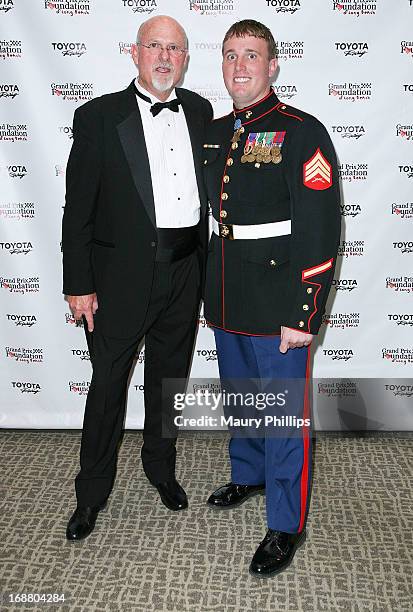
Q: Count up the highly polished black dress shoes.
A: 4